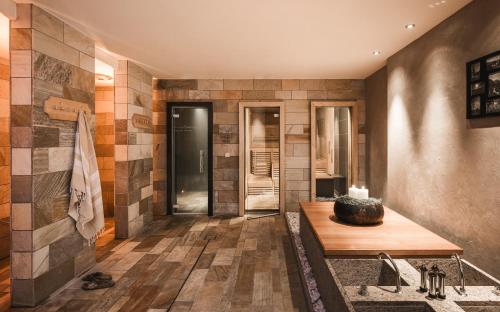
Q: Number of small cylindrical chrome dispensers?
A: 4